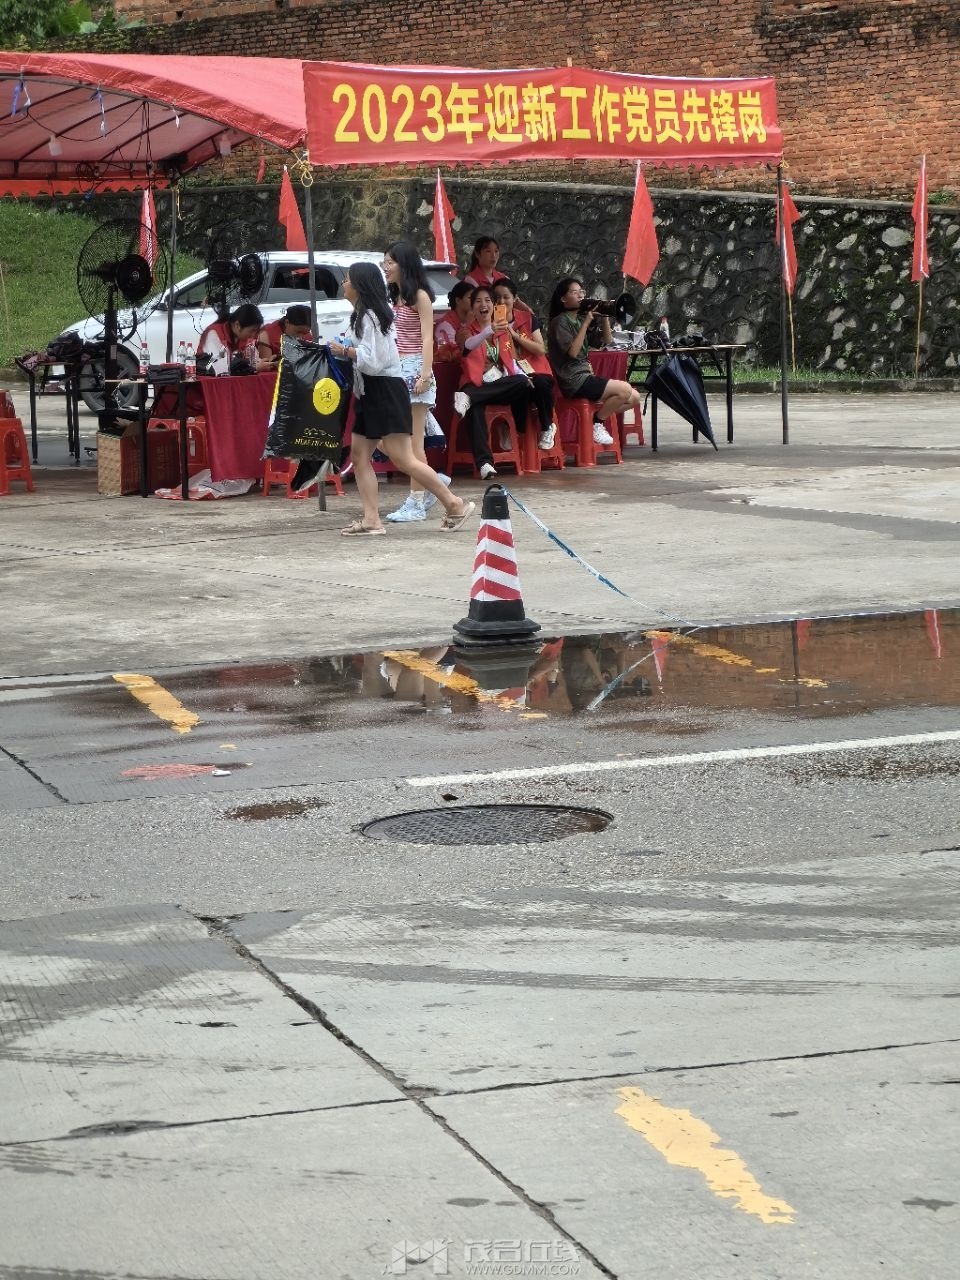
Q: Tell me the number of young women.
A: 9